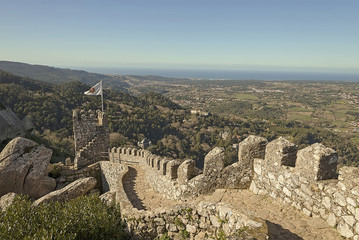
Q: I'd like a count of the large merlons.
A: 4